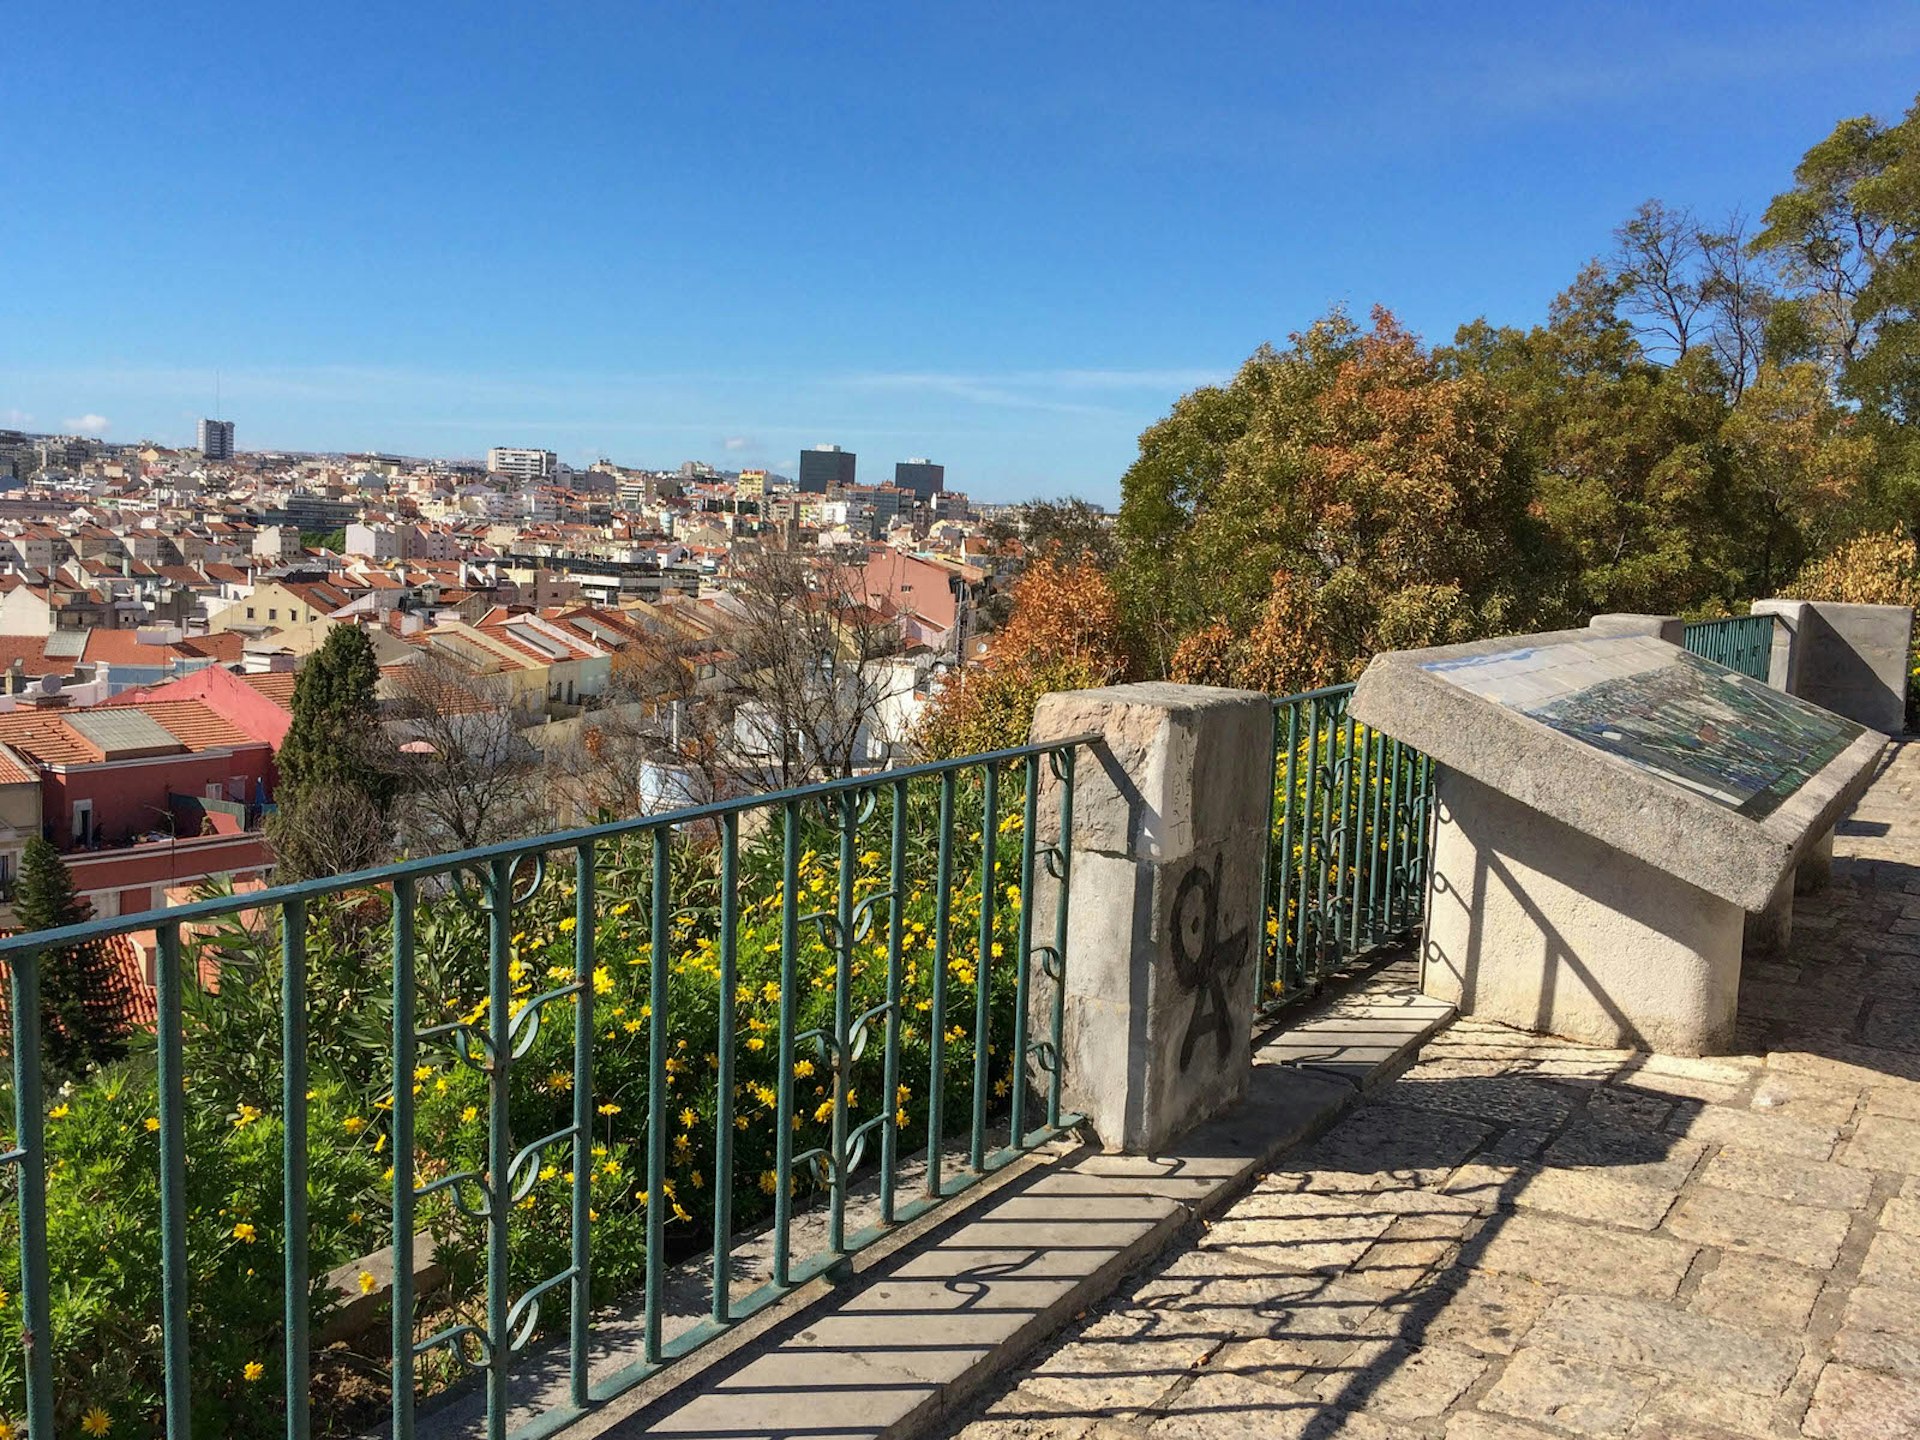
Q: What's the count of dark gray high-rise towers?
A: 2